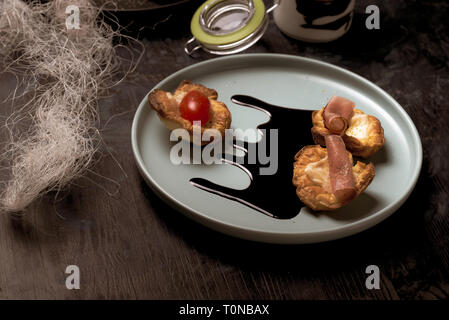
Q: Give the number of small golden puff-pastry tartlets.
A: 3